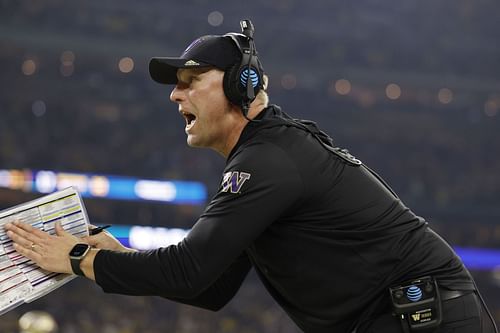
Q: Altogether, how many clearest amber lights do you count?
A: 5